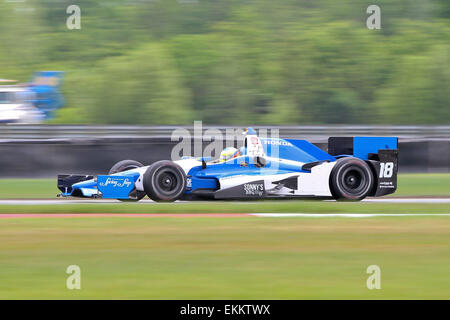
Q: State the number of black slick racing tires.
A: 3